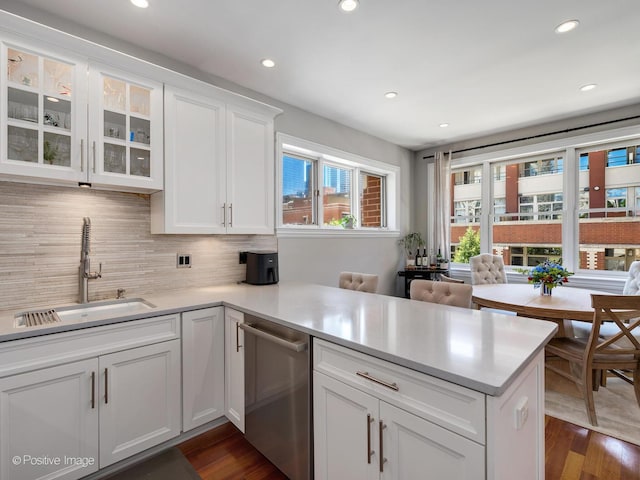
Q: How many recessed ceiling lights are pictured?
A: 7